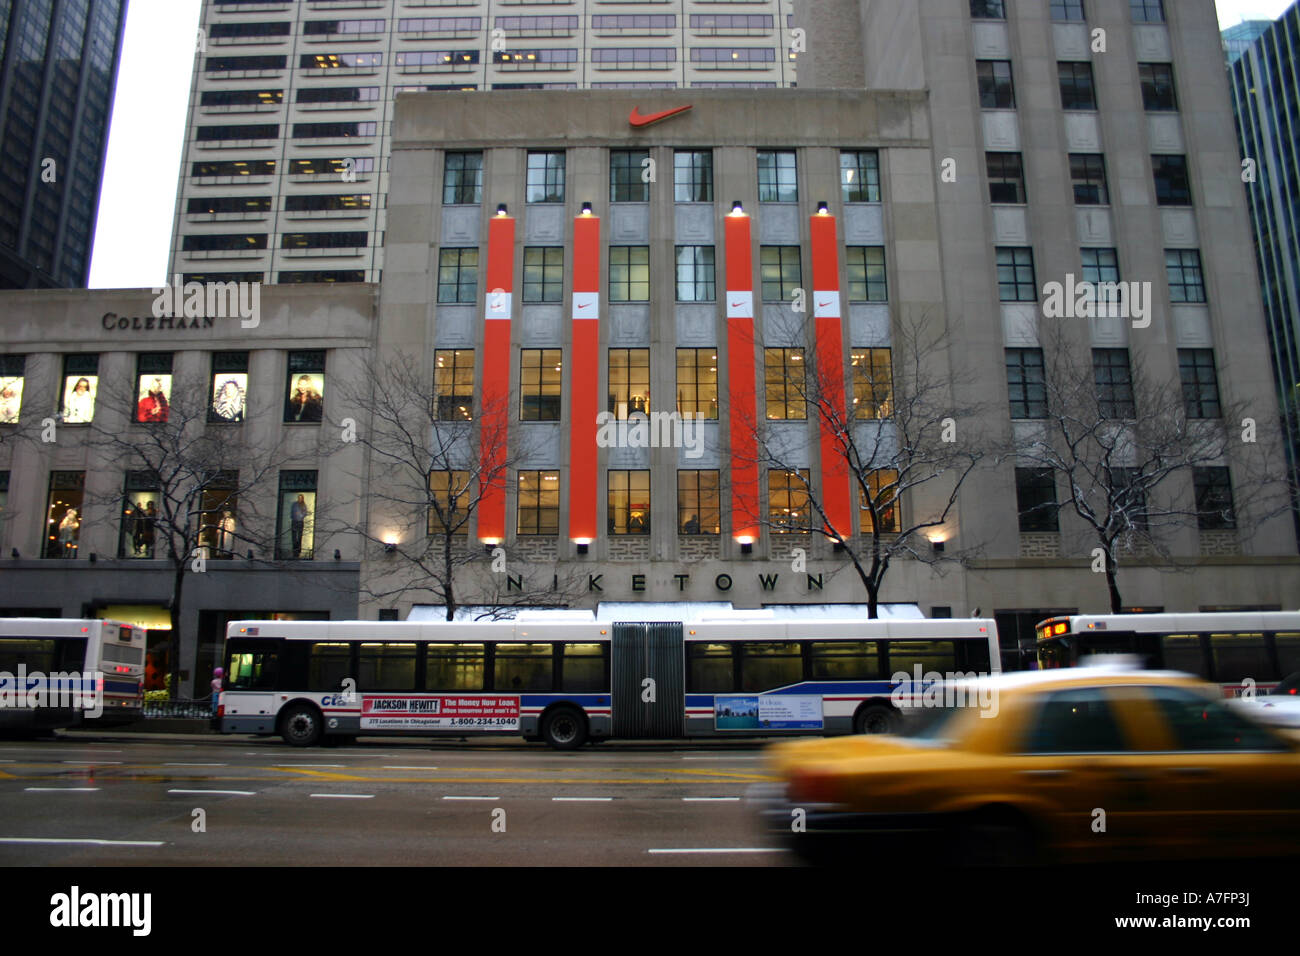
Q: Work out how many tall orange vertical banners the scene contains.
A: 4